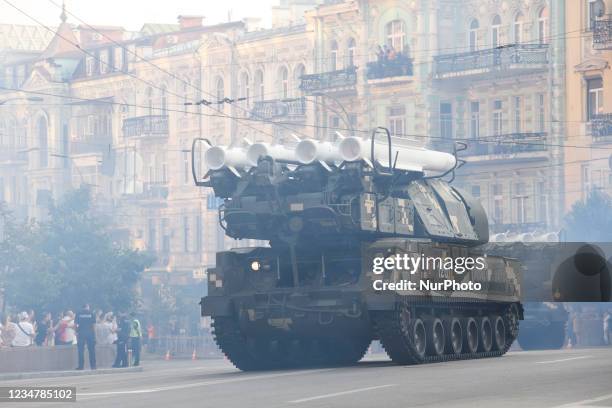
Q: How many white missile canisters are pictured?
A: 4